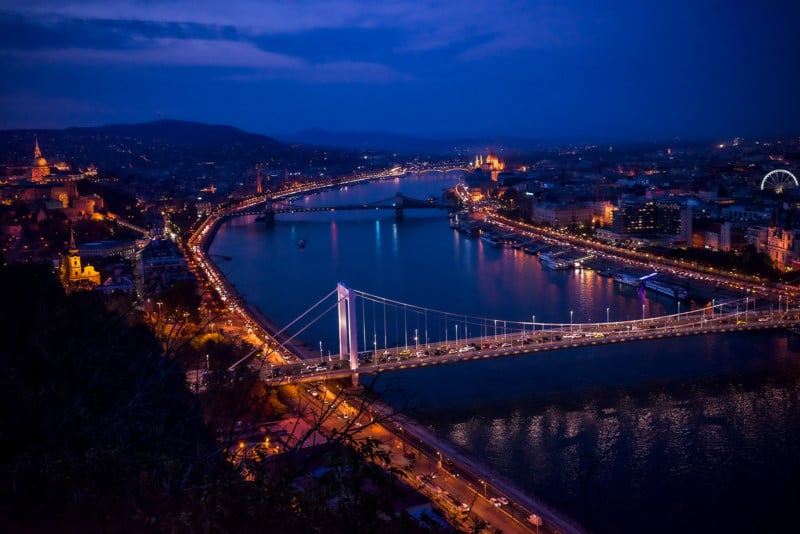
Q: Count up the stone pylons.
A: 2